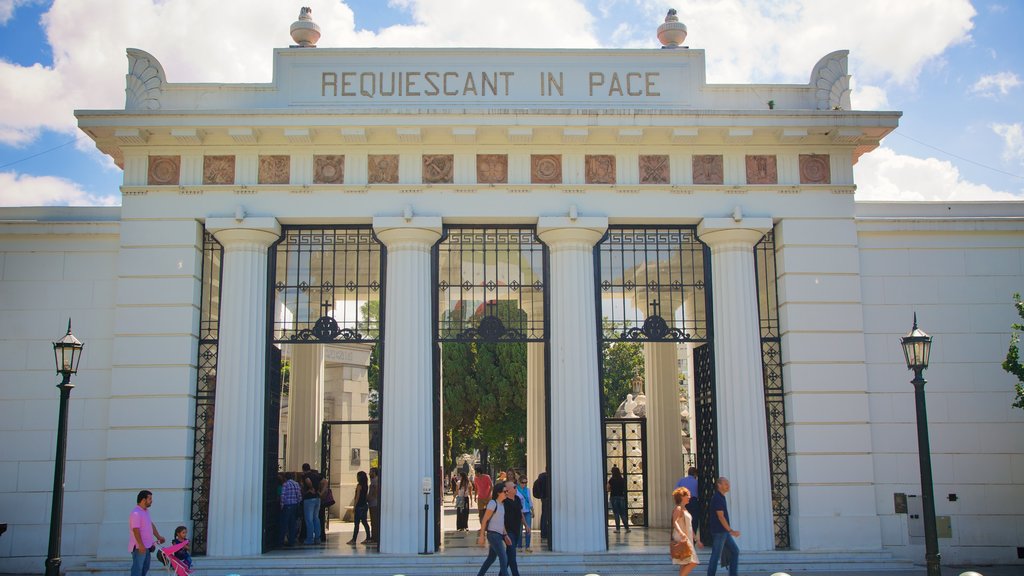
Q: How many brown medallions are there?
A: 13